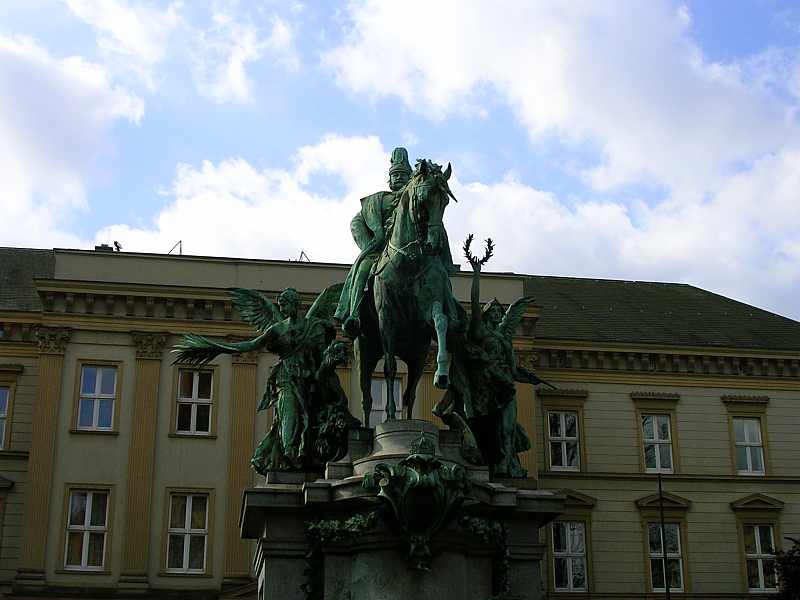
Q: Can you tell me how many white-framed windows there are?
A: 12